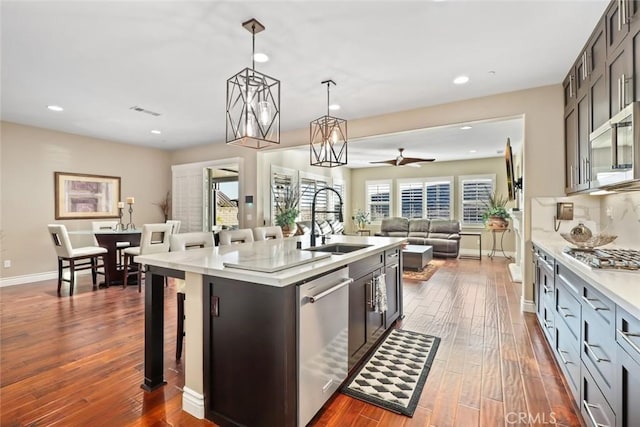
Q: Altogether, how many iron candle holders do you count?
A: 2